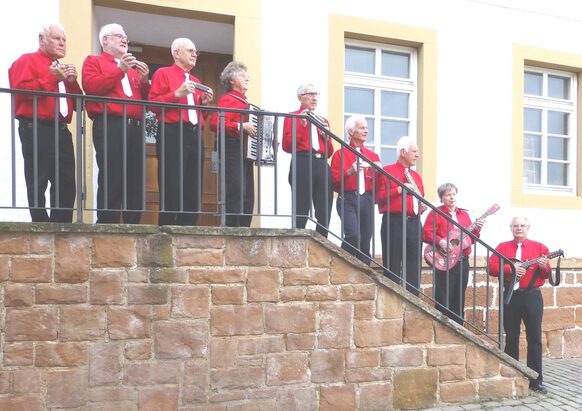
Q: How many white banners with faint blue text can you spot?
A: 0